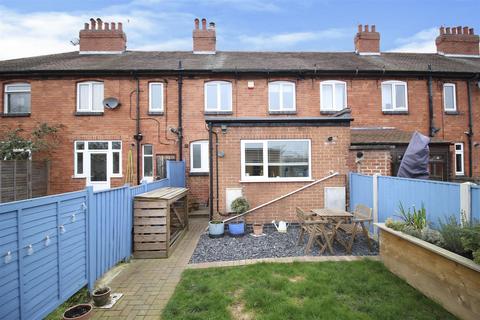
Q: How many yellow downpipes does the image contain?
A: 0